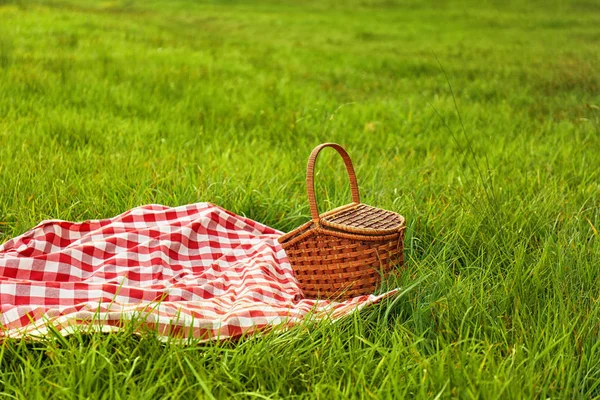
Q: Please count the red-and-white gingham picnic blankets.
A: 1